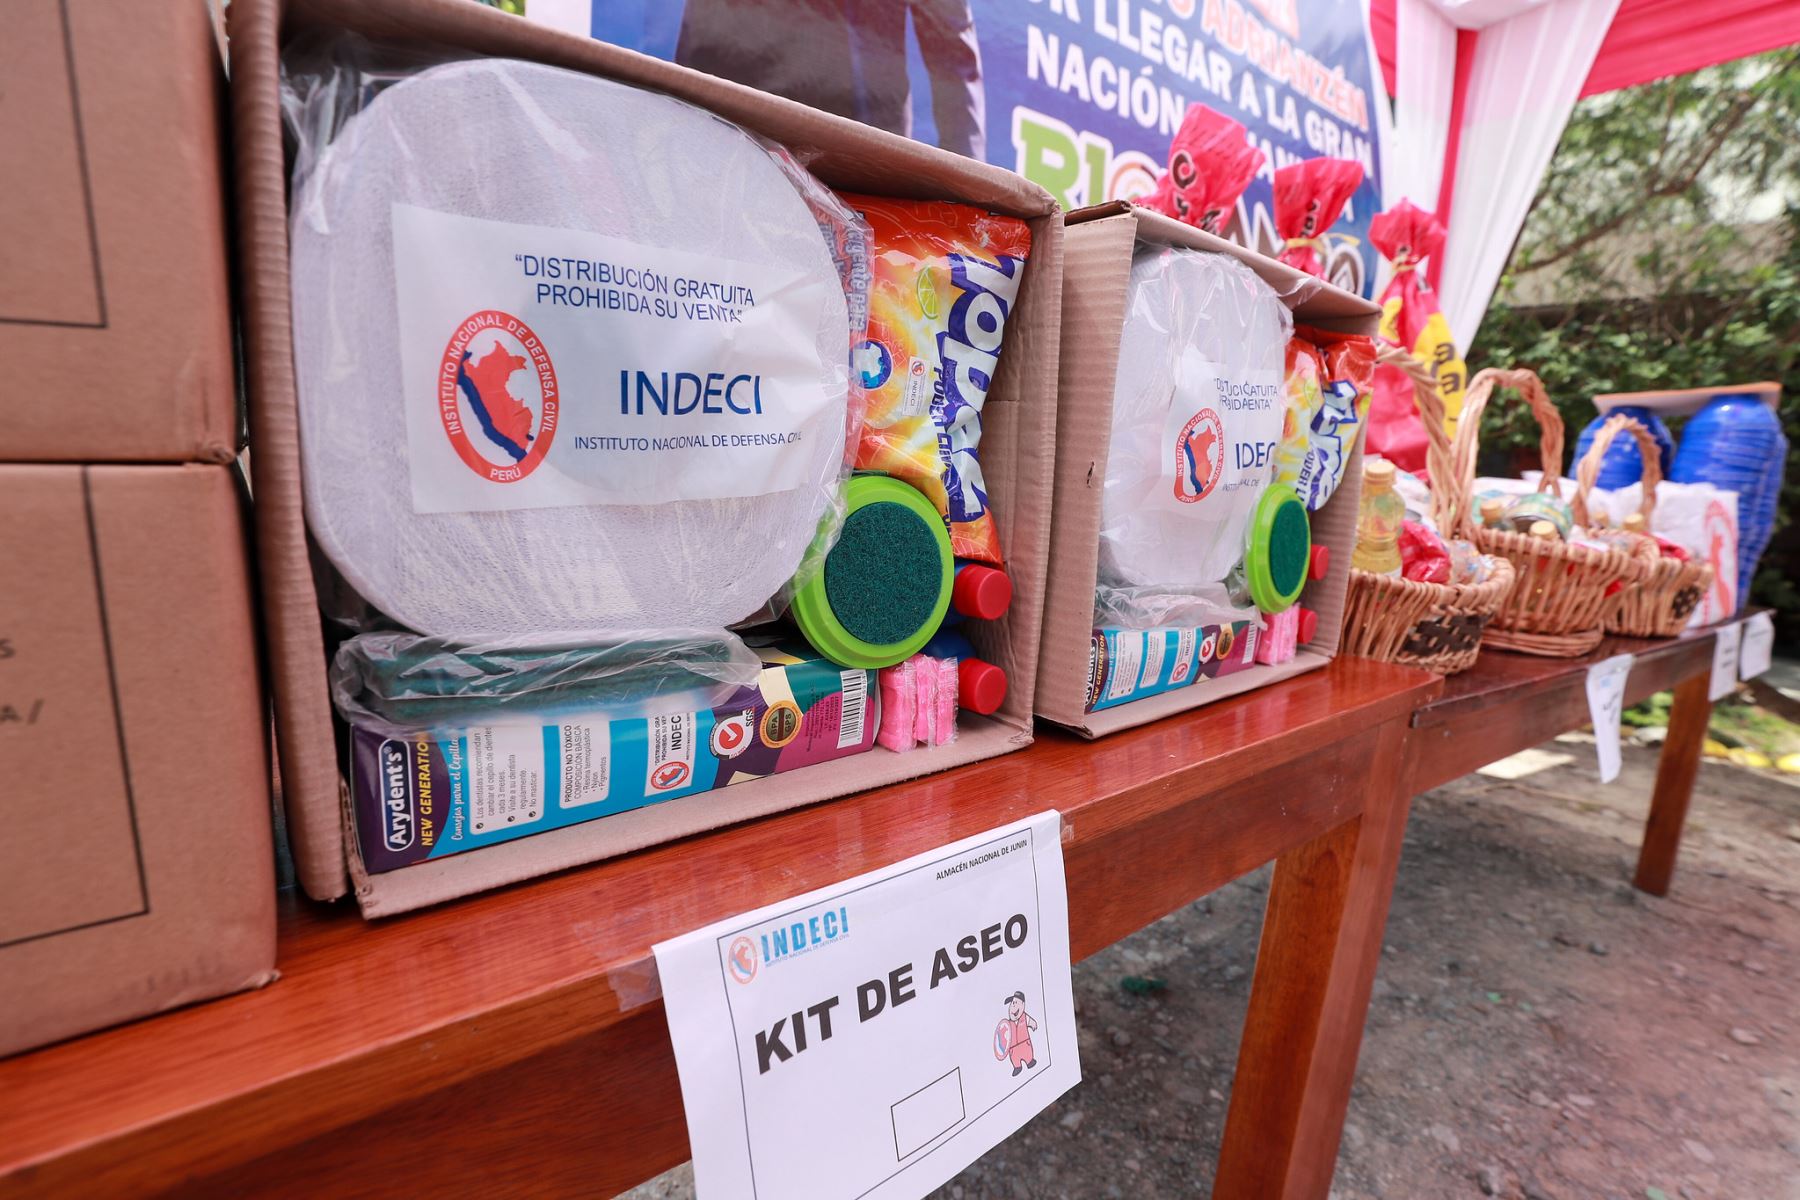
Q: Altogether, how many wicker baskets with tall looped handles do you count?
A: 3